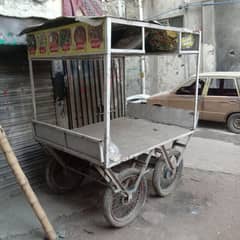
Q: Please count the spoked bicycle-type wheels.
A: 3